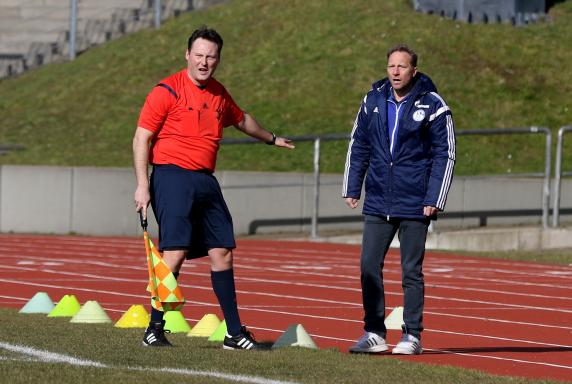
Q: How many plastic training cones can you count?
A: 9